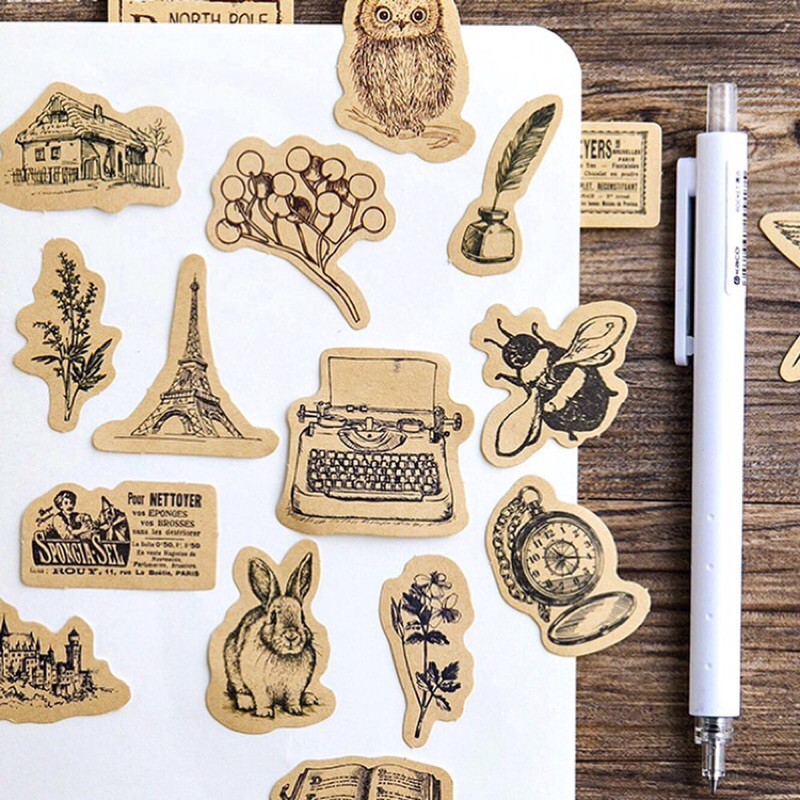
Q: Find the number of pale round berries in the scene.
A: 11